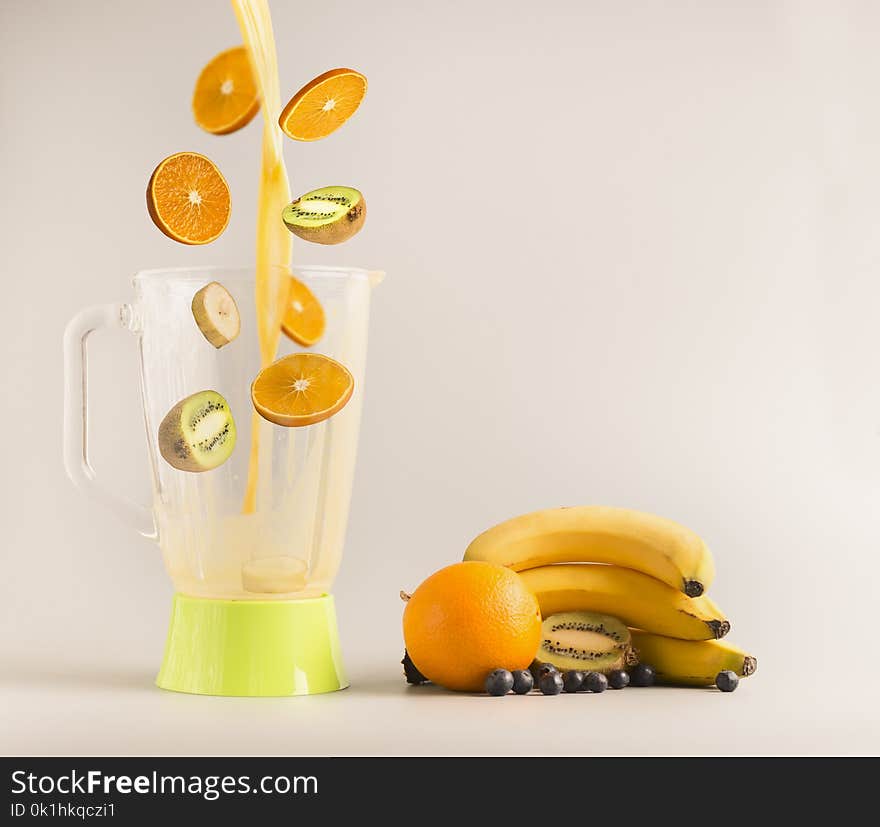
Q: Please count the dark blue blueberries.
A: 9